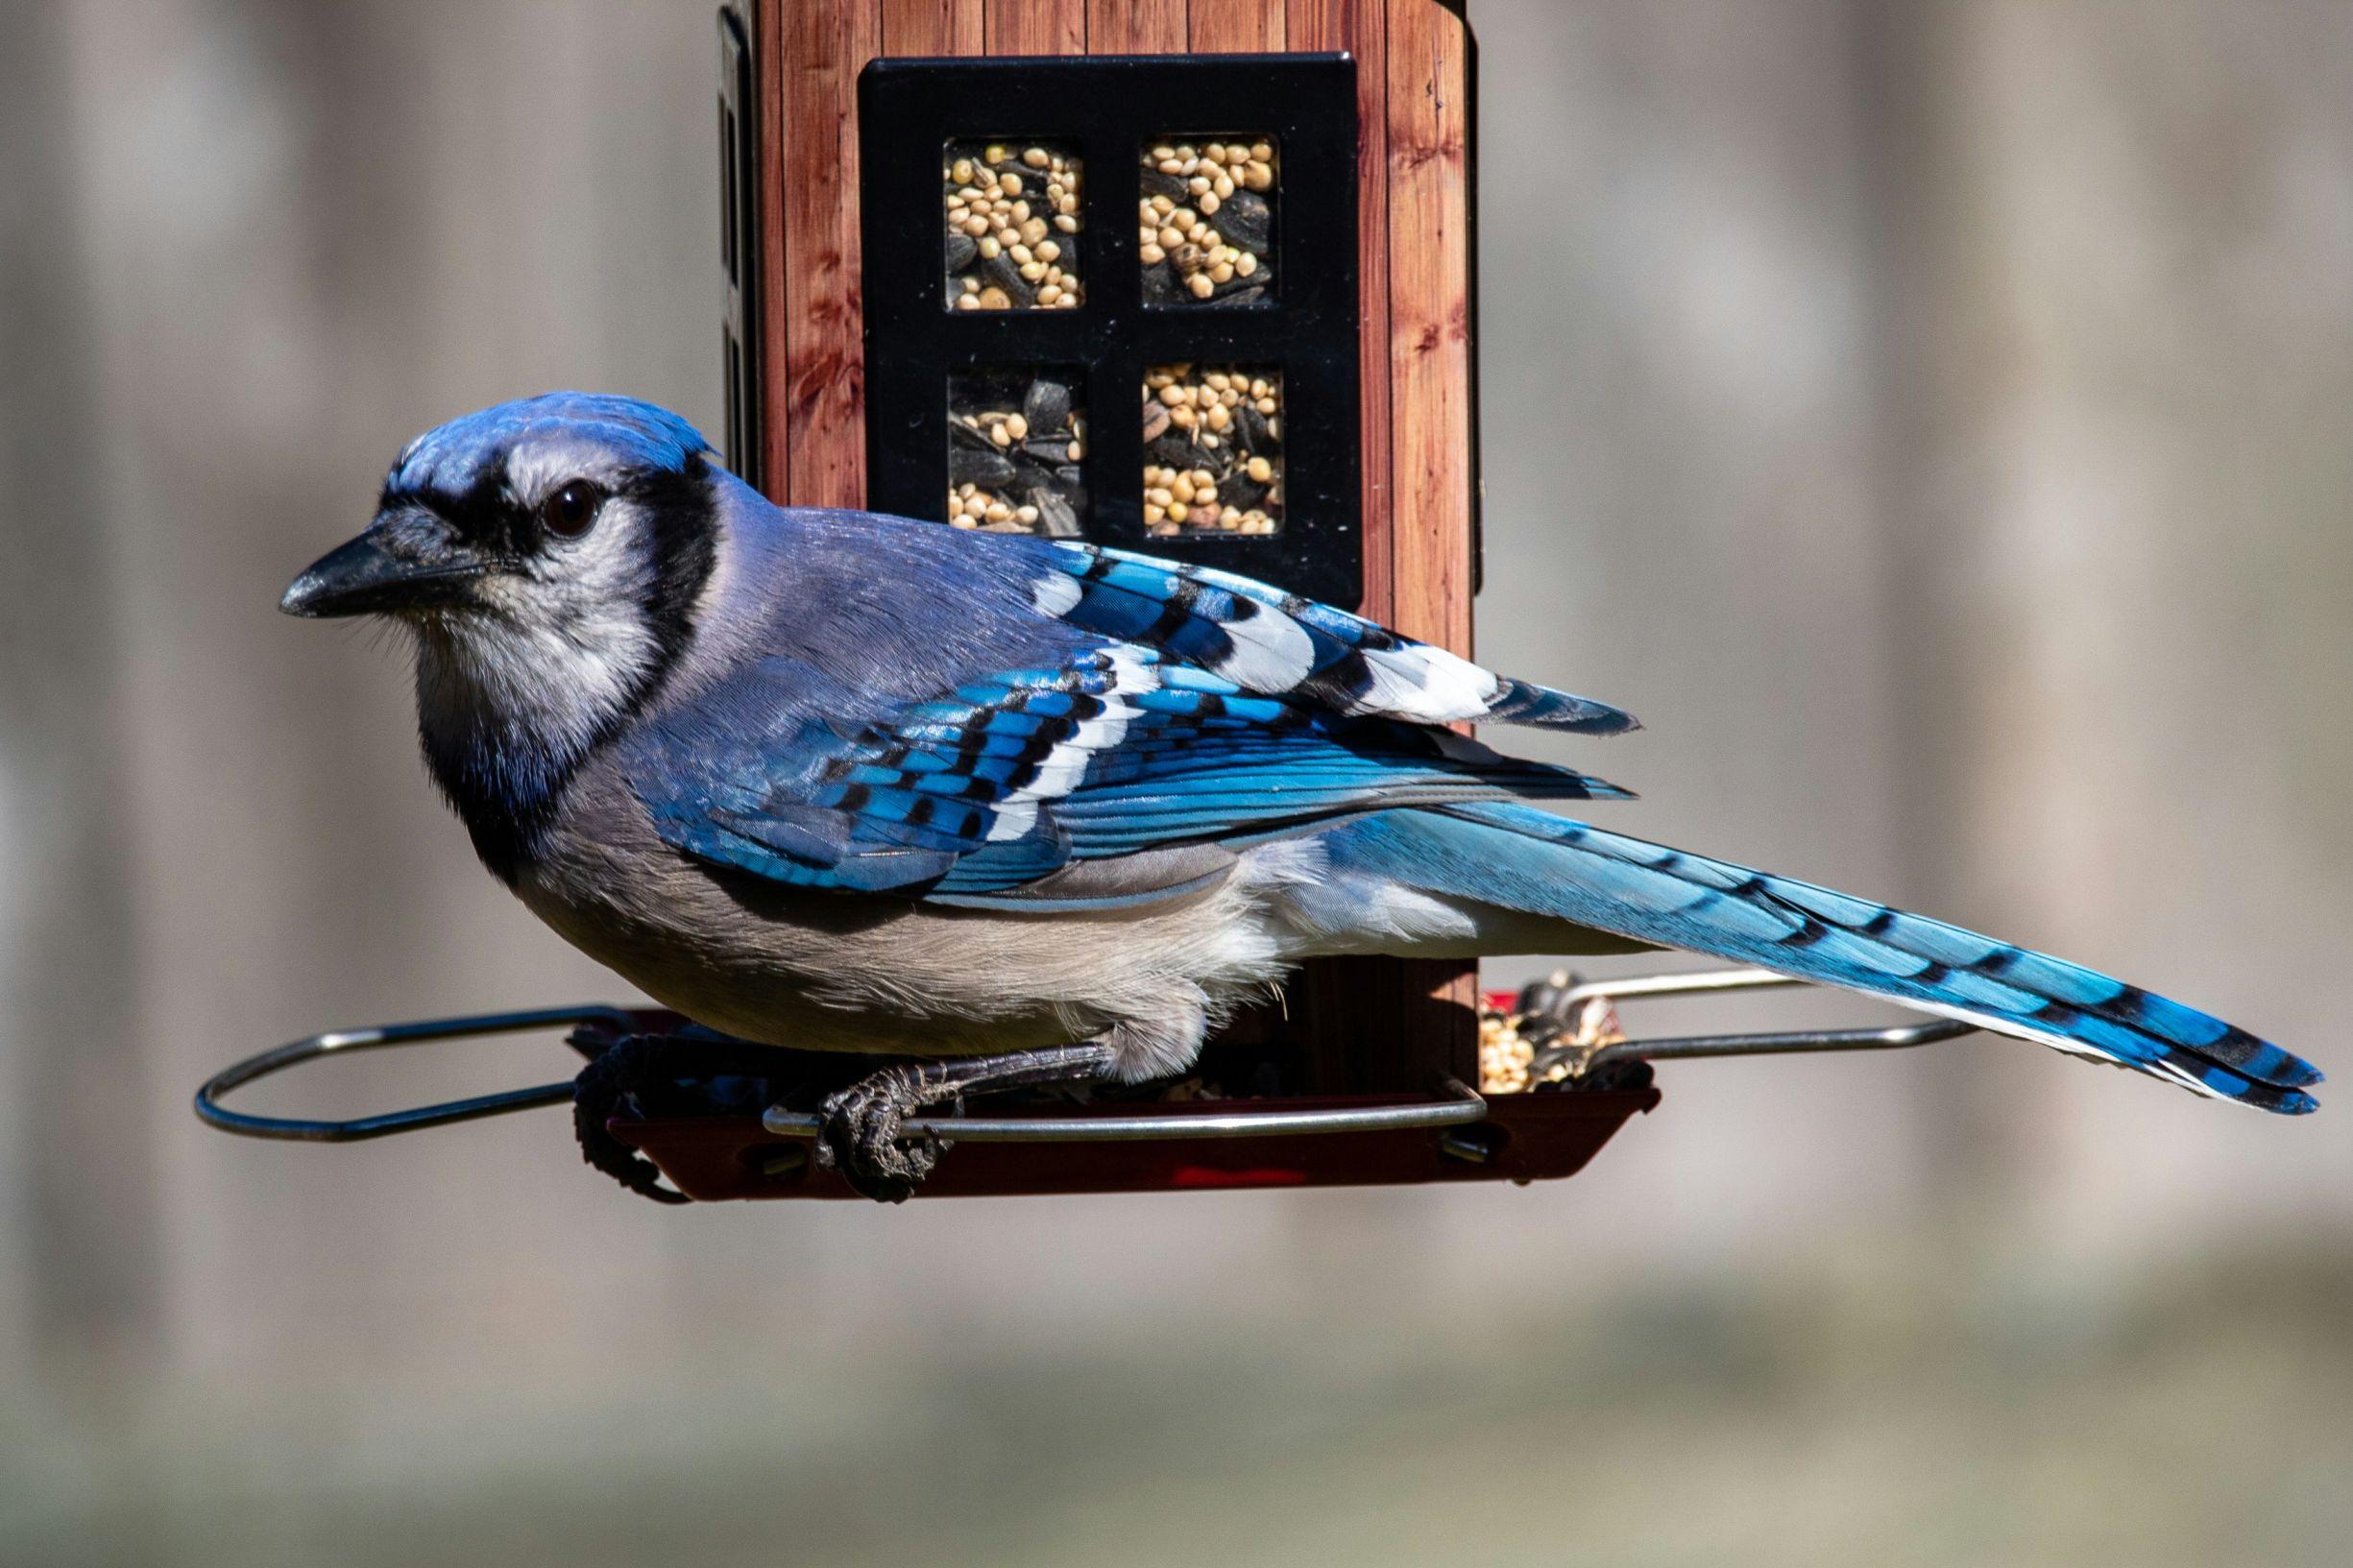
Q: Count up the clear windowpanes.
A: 4